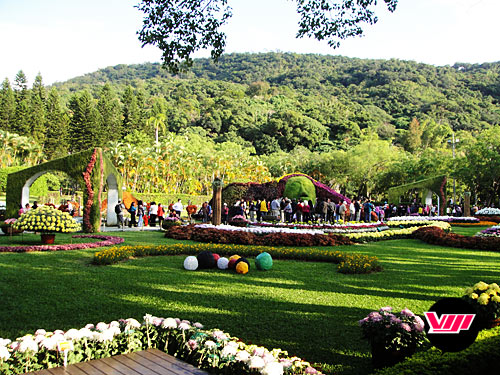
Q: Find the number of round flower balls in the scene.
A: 9